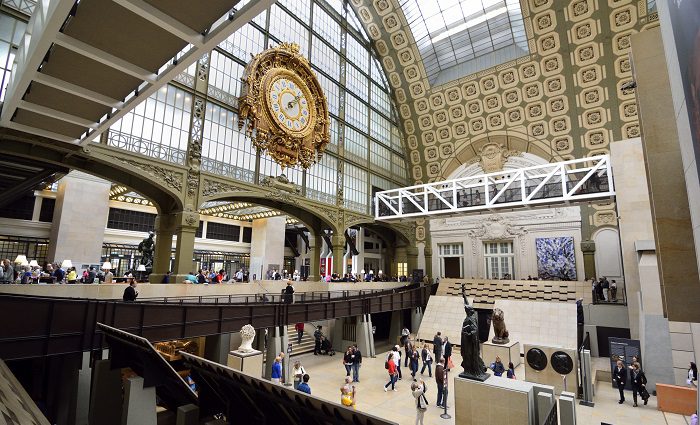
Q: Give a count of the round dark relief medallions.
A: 2